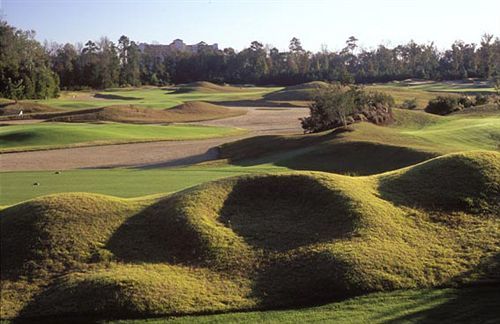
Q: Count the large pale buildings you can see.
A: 1